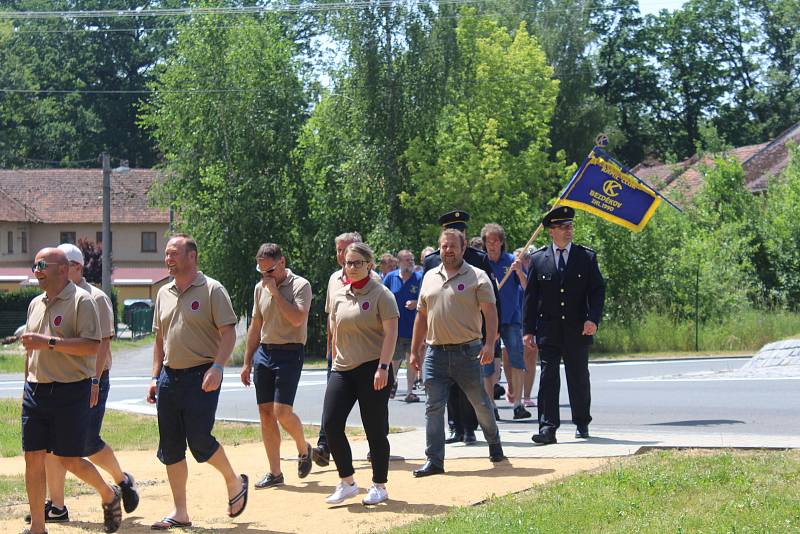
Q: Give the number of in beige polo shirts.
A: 7